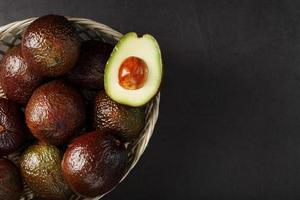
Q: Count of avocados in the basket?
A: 10